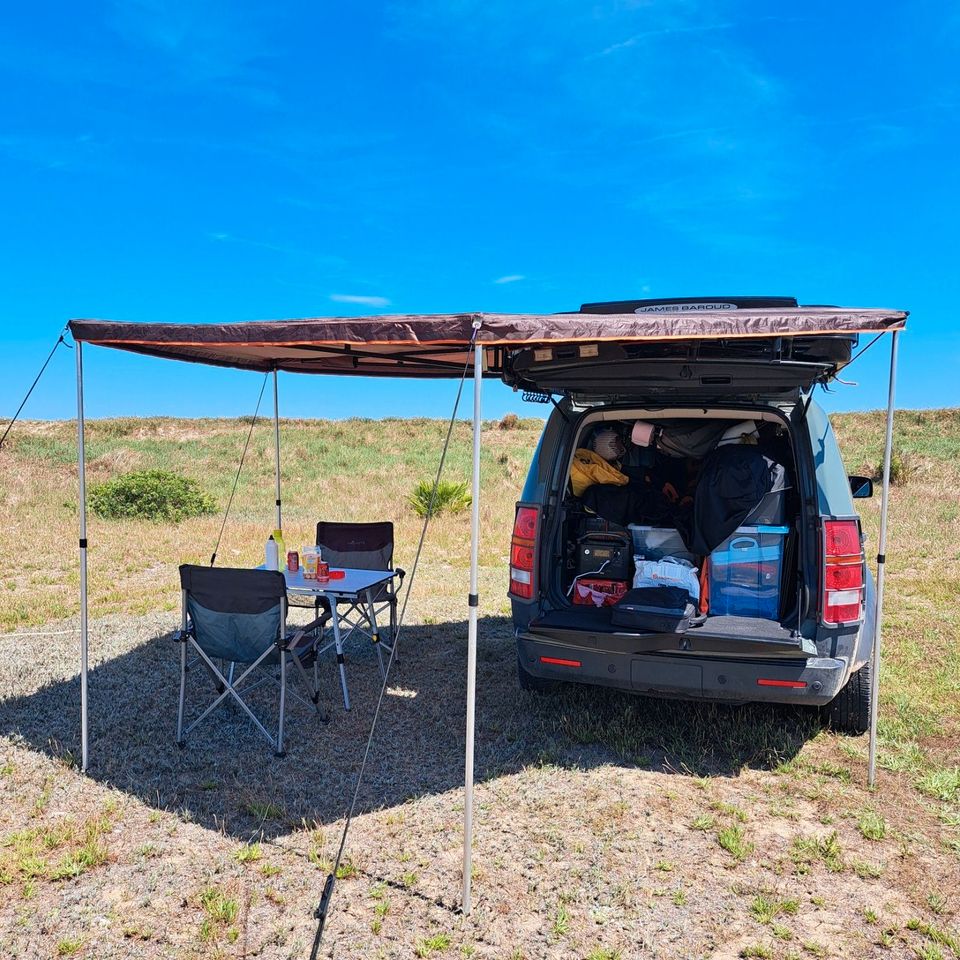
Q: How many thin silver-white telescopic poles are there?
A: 4